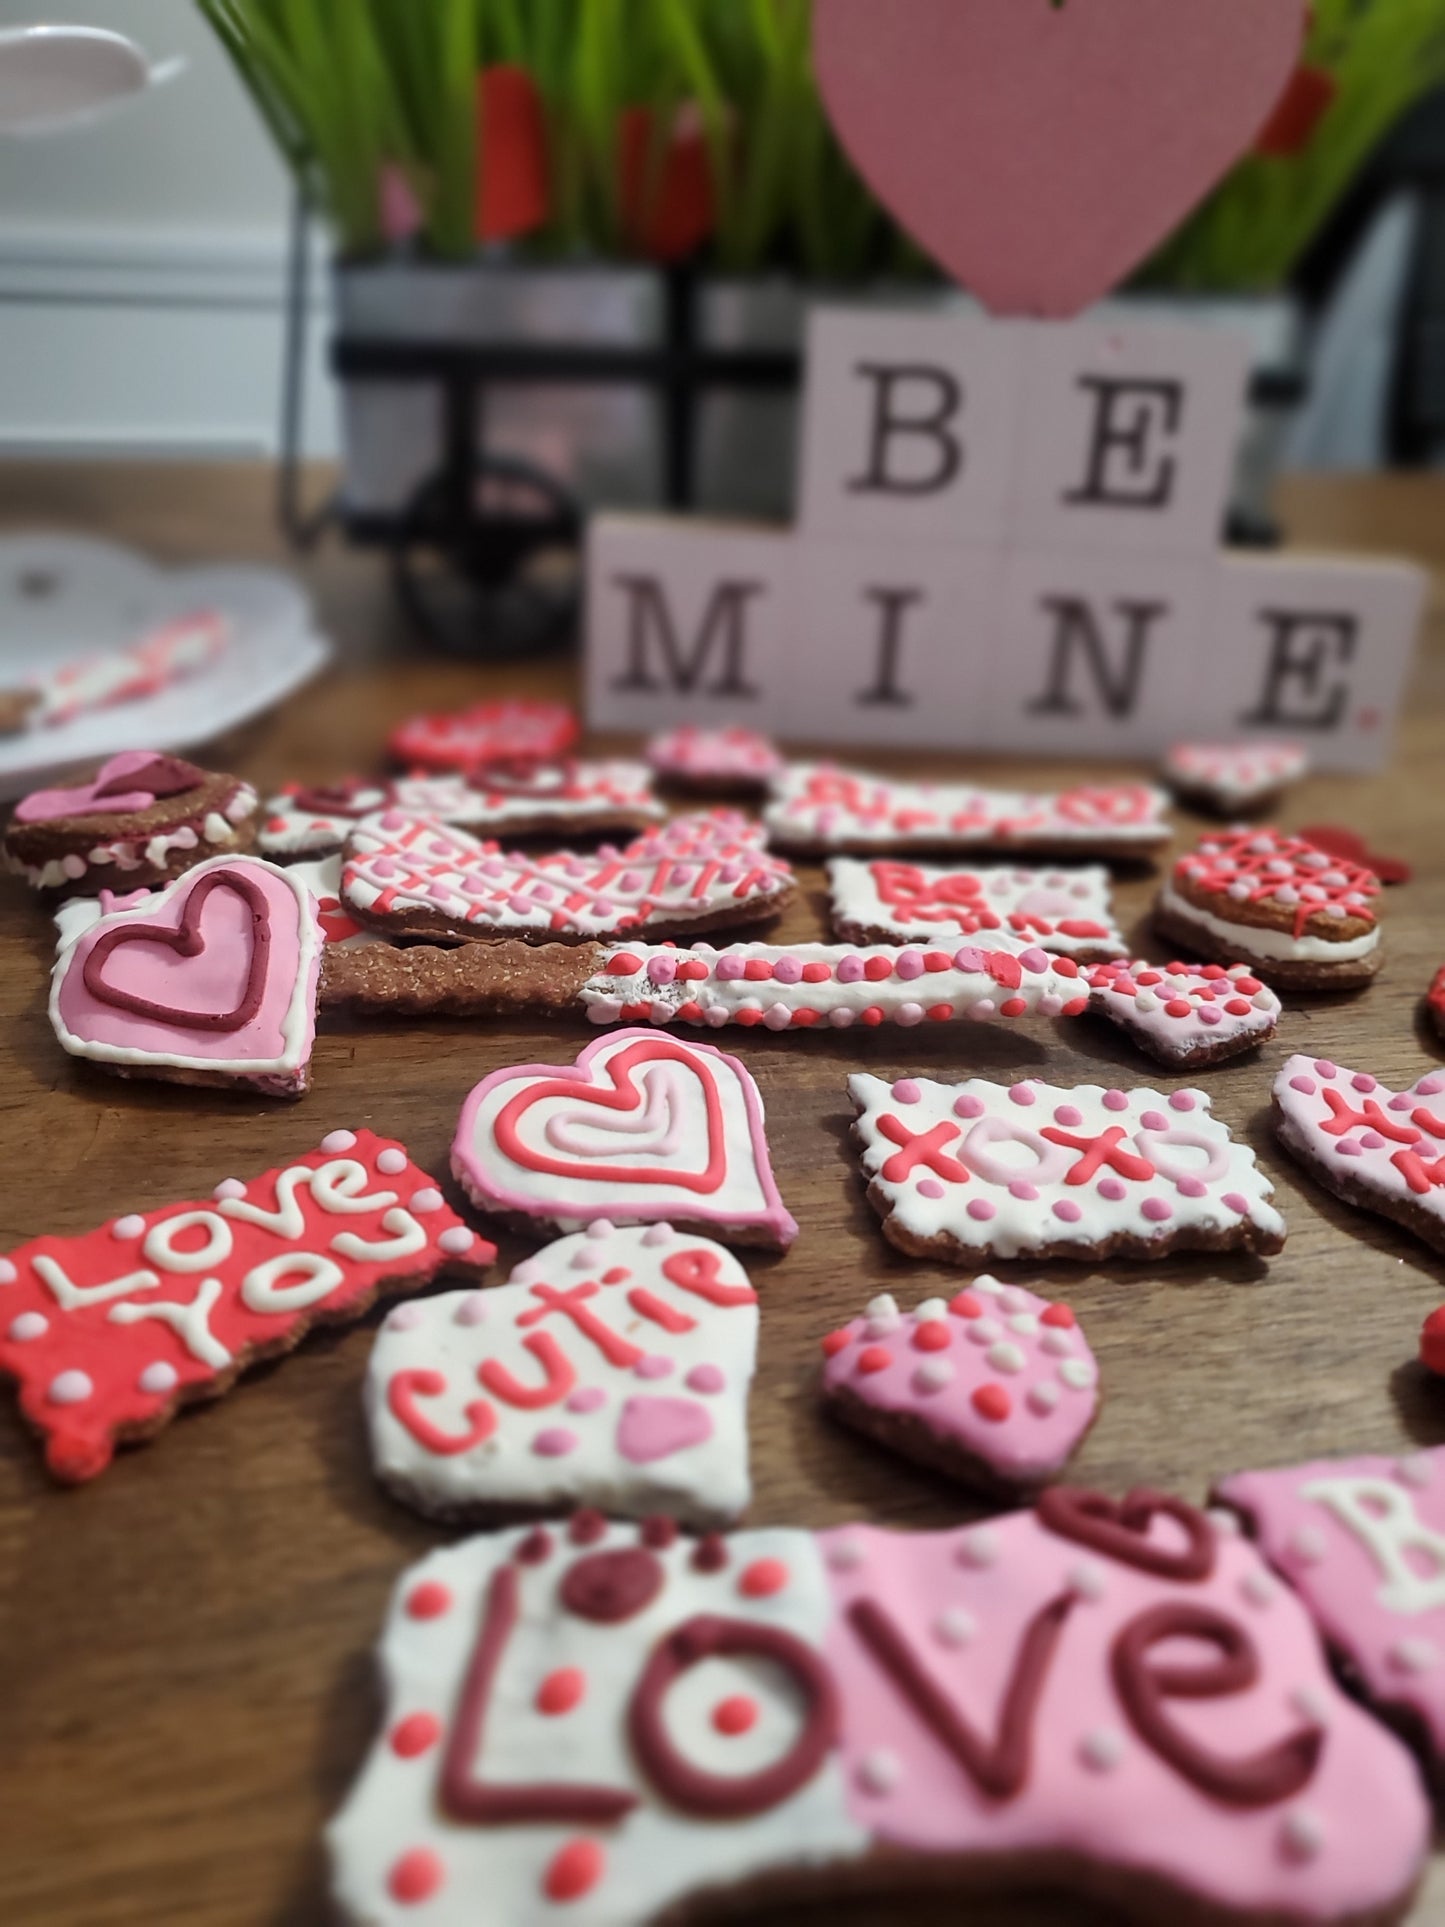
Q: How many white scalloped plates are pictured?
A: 2